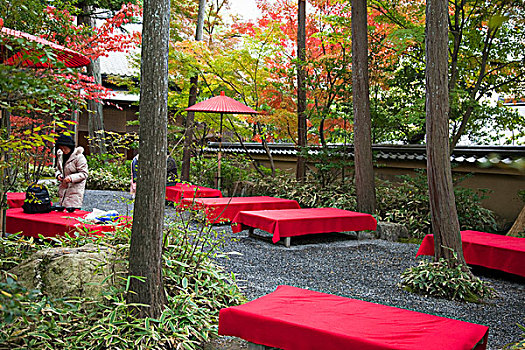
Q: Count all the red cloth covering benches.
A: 7